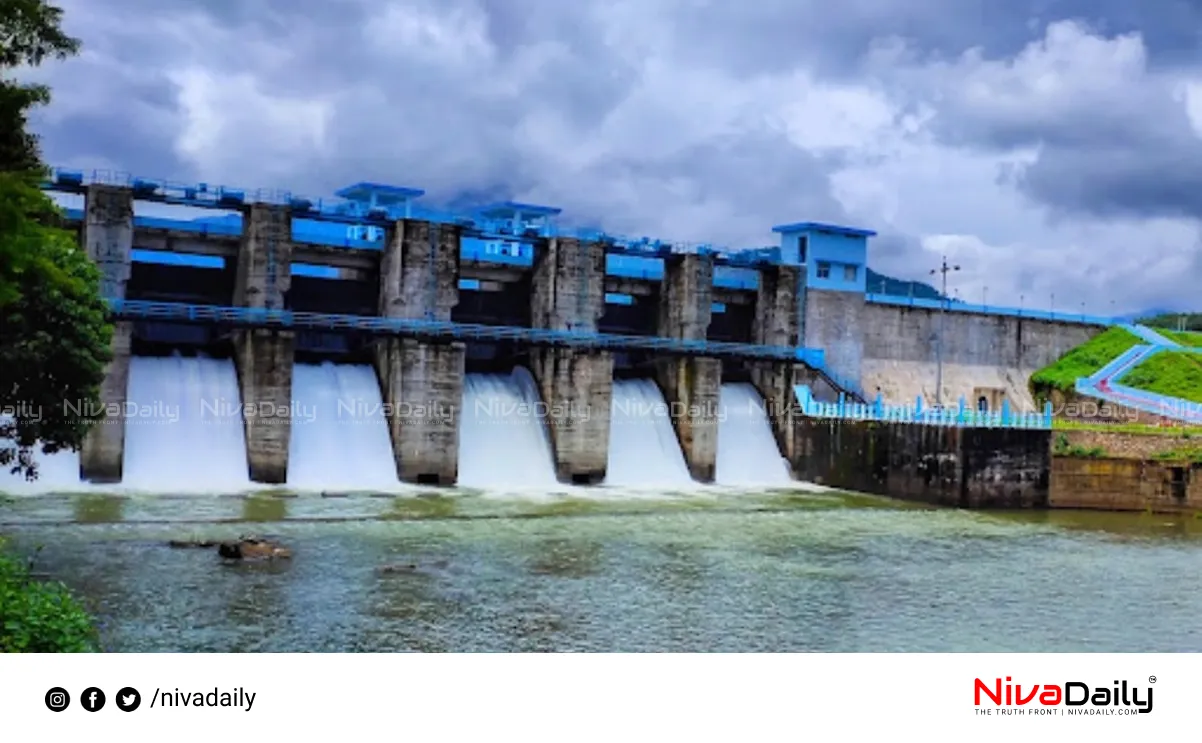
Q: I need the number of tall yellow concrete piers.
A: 0